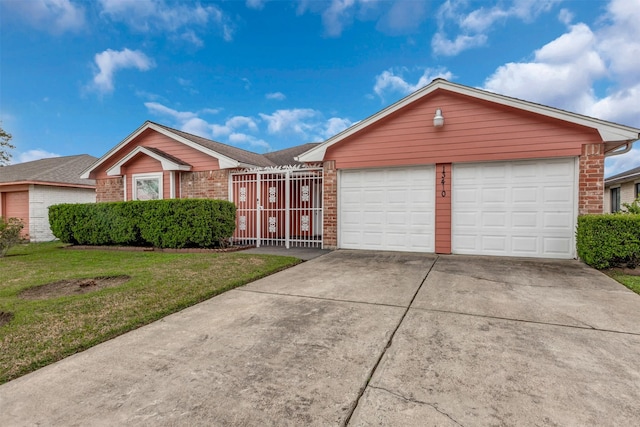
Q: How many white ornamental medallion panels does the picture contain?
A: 6